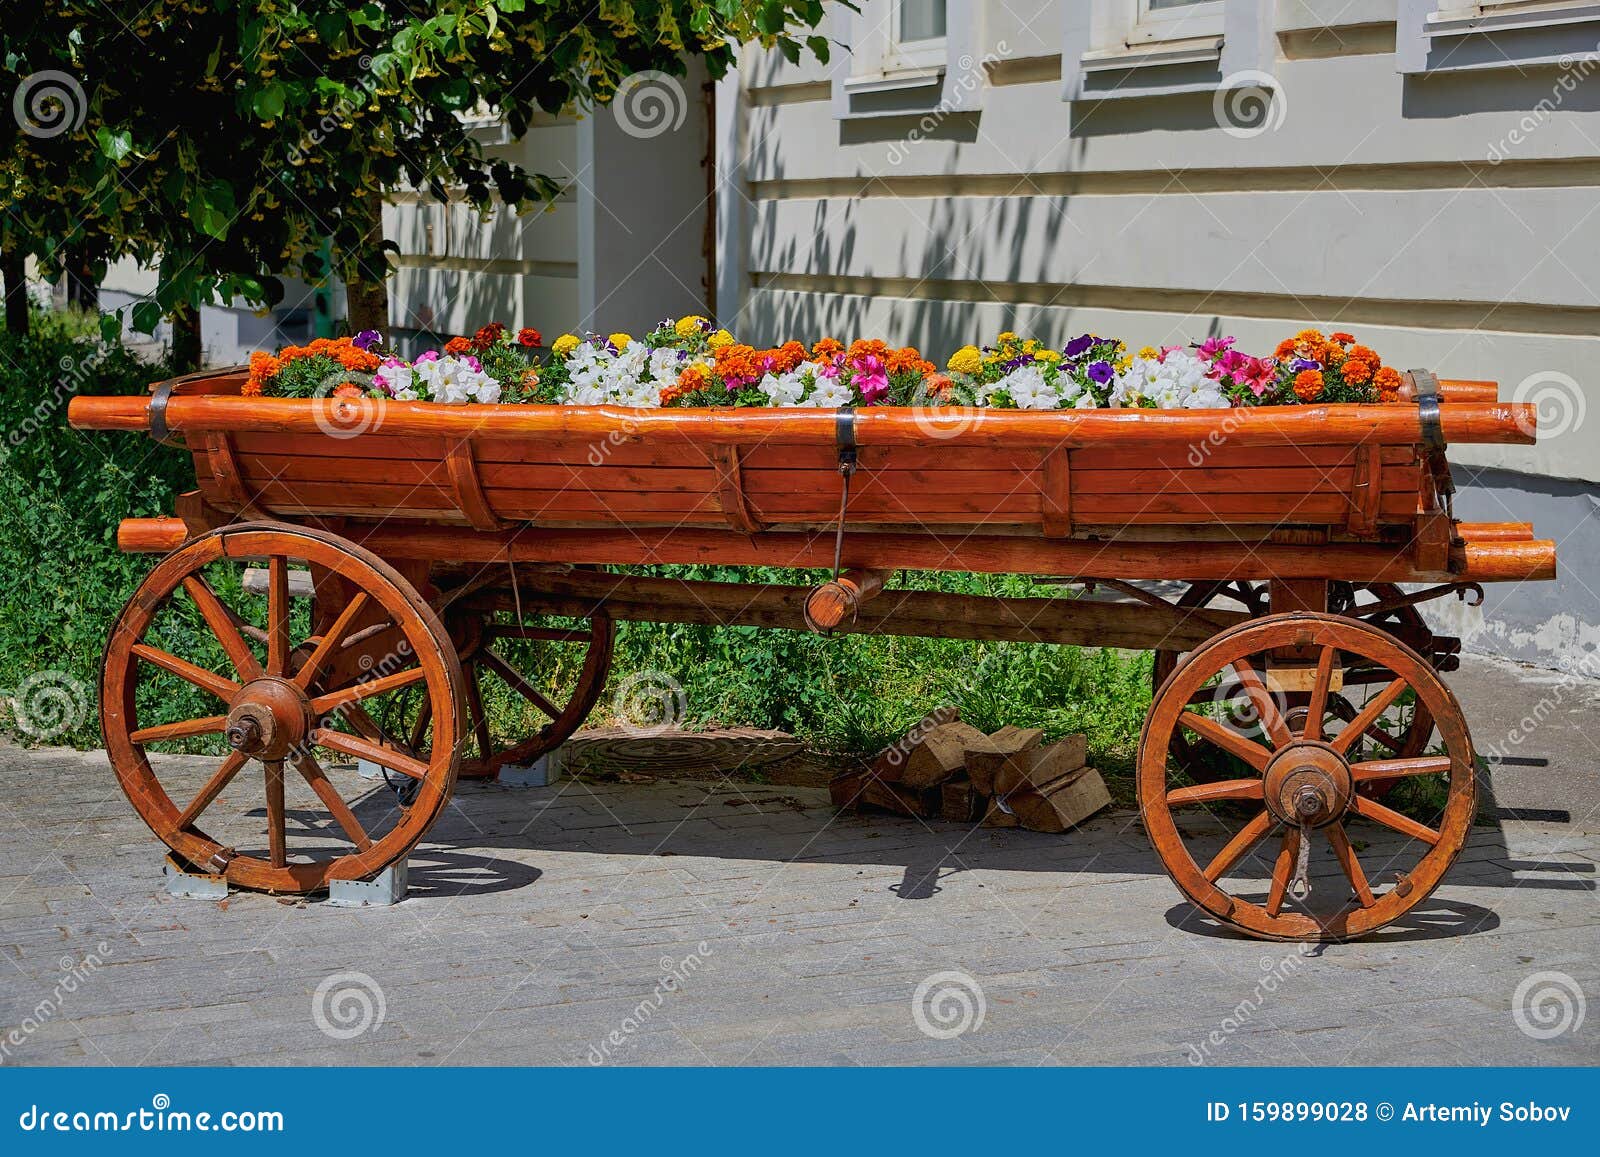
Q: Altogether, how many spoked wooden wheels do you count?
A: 4